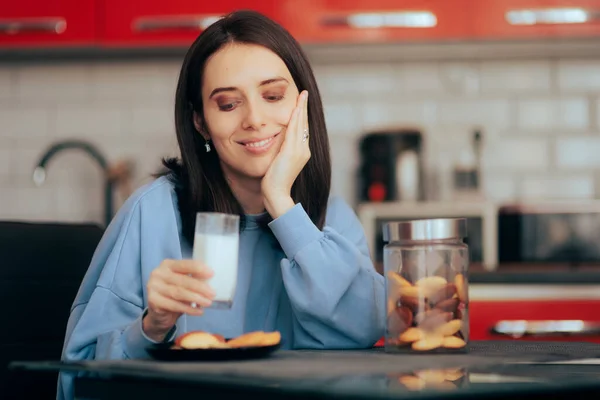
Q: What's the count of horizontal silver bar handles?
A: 5